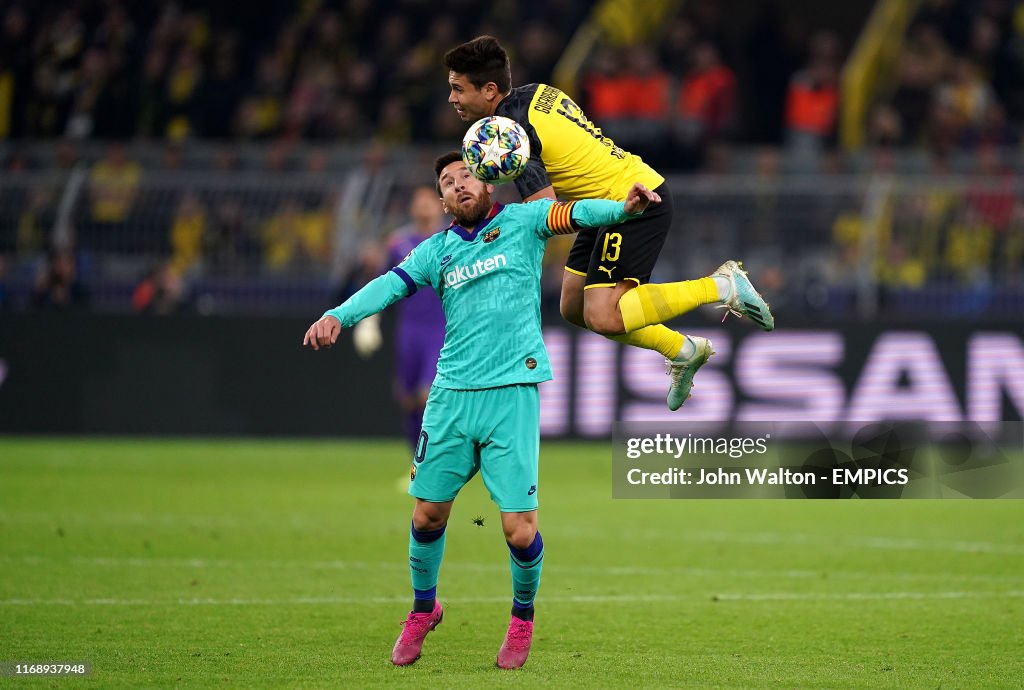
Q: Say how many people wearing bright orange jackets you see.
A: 4